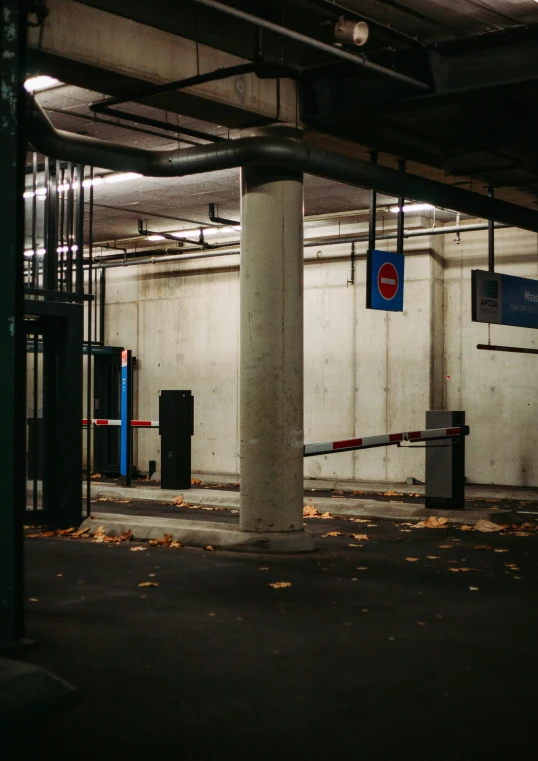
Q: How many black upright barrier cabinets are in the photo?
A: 2